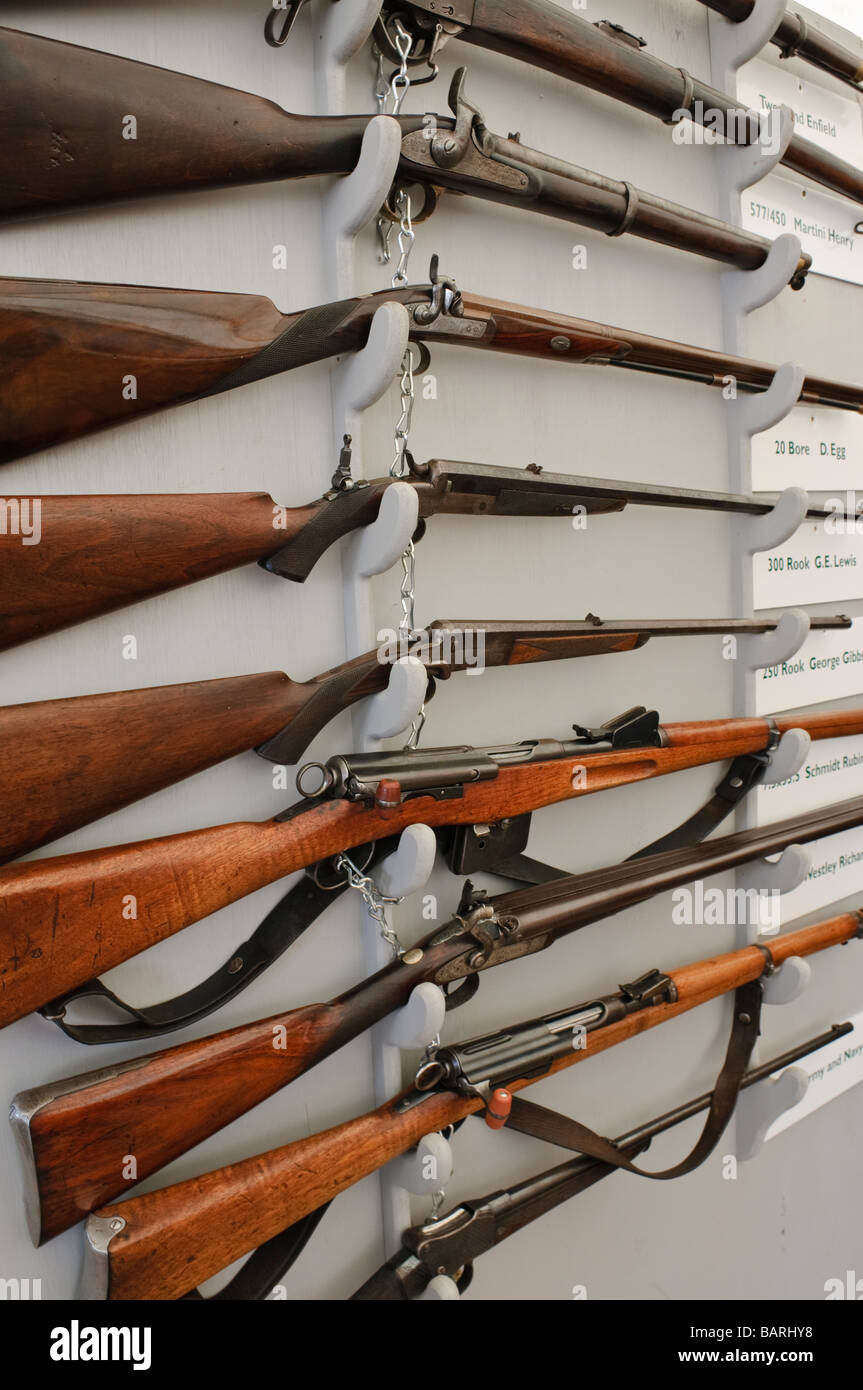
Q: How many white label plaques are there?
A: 8